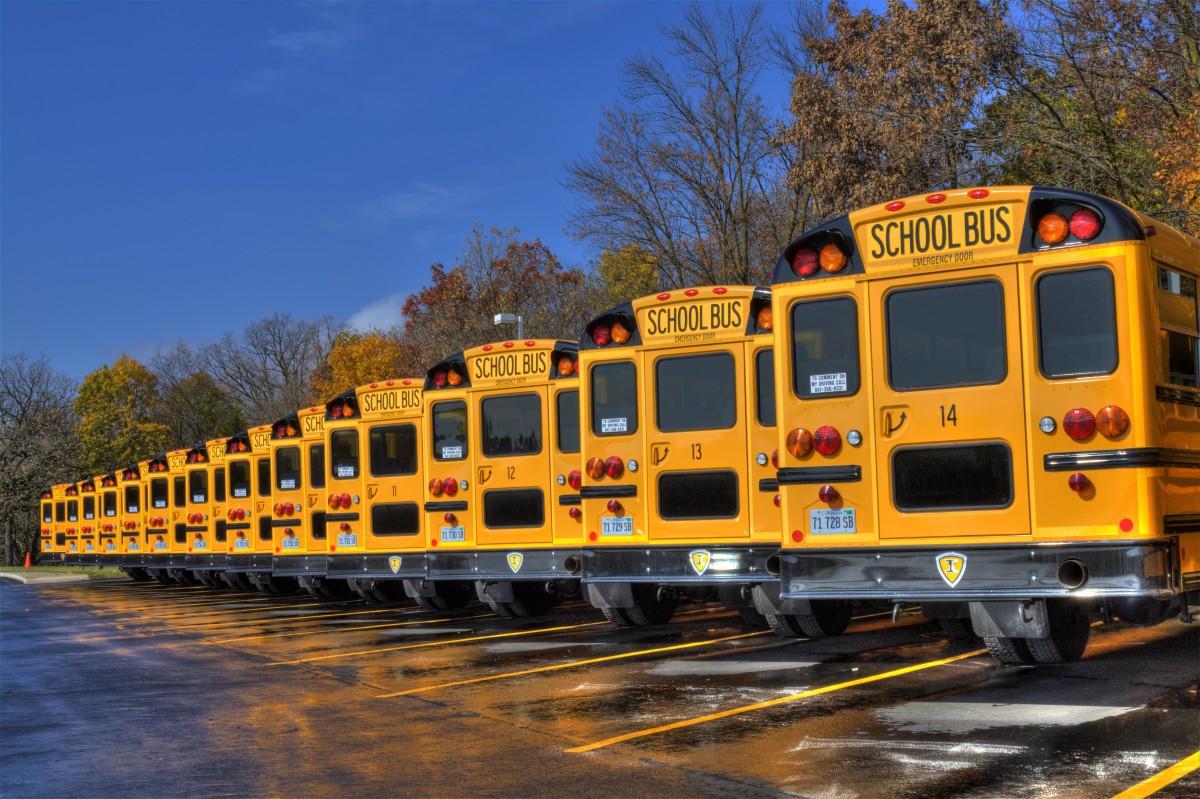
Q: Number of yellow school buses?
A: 13